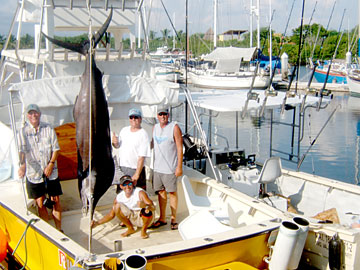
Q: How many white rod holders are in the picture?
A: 4